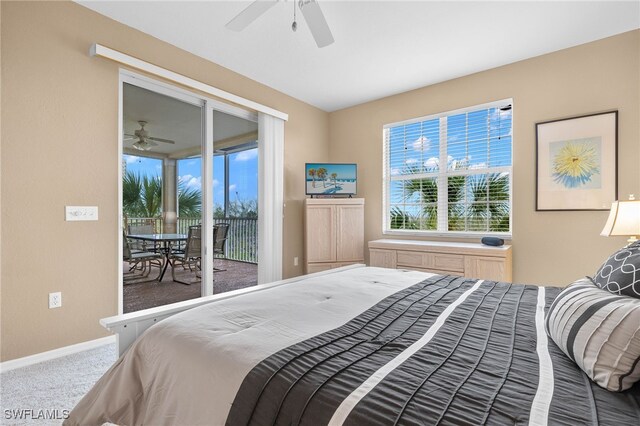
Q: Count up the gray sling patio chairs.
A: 4